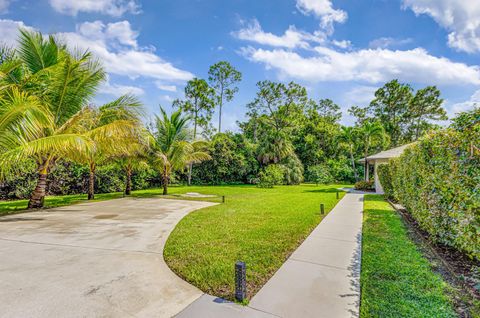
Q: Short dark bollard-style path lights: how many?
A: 4